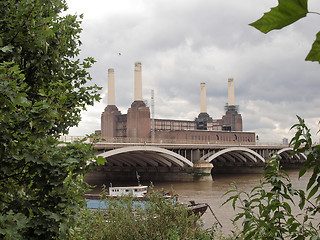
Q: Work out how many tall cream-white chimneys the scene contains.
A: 4